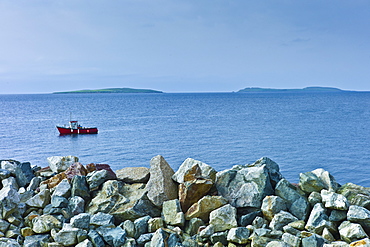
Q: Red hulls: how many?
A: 1